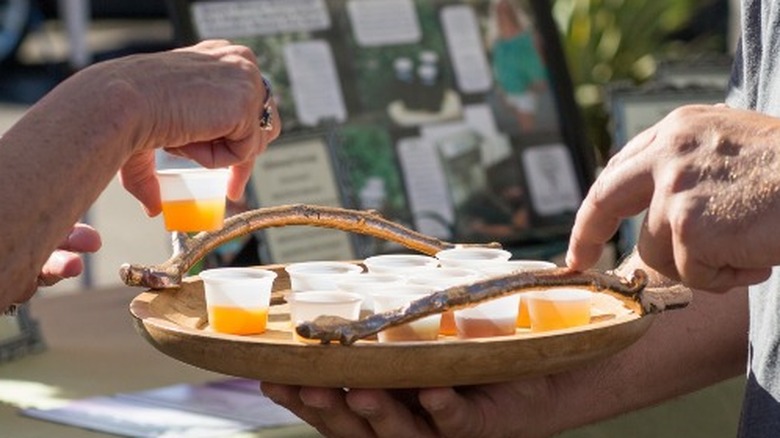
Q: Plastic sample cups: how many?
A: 12